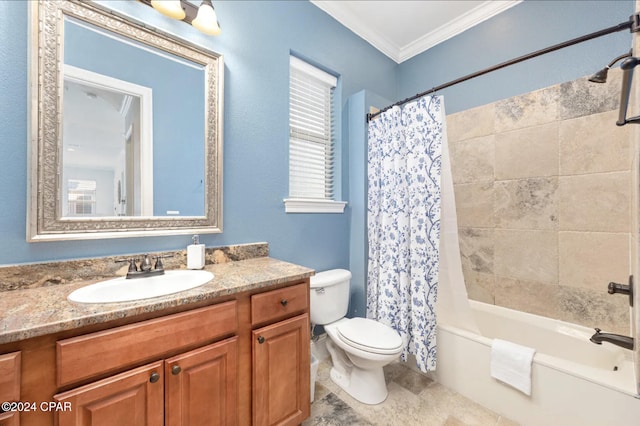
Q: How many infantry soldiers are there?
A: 0